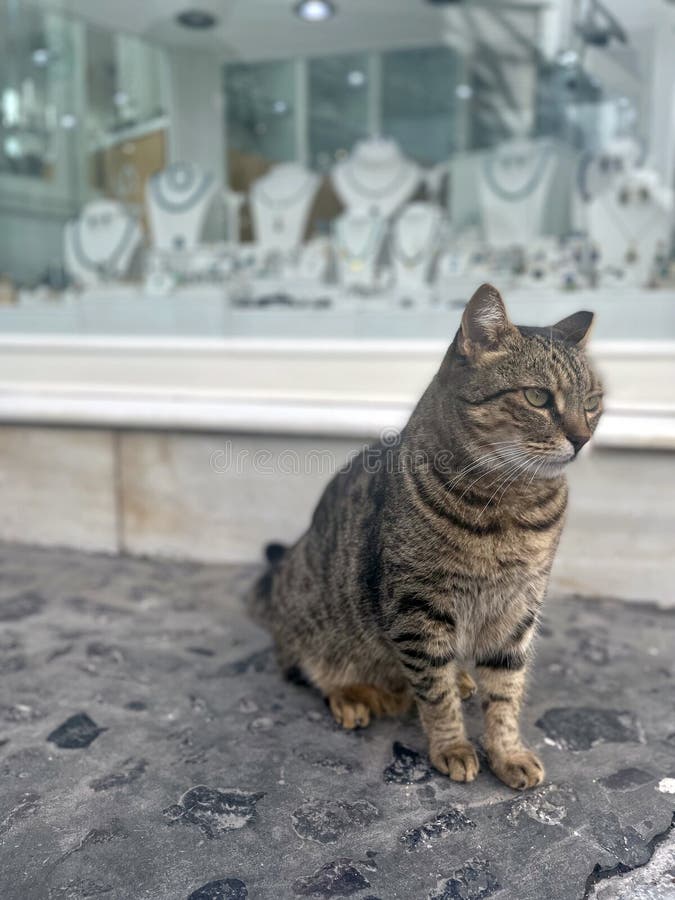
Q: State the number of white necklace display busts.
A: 9